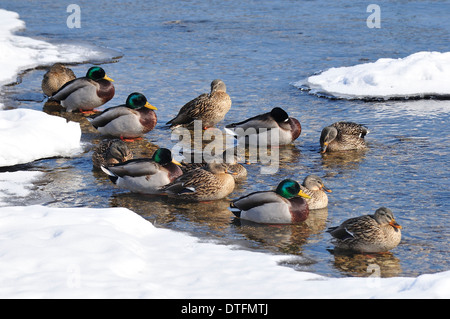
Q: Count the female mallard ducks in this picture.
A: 8